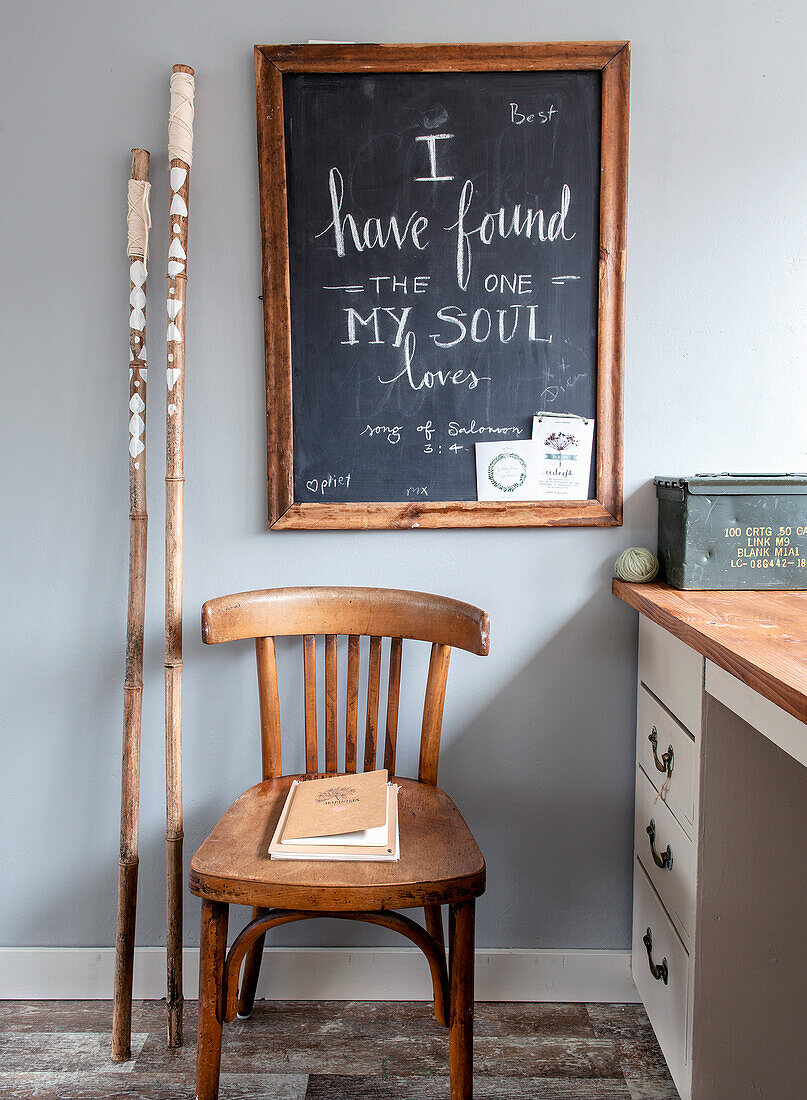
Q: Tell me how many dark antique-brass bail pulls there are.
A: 3